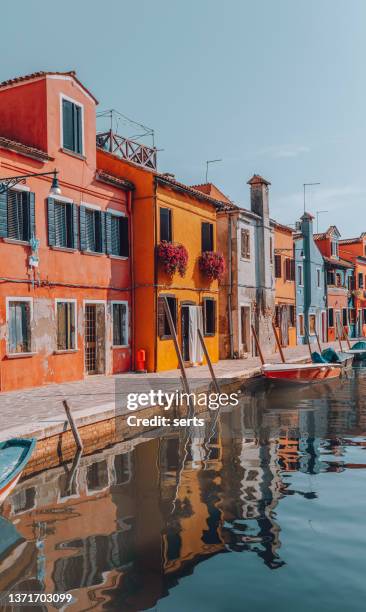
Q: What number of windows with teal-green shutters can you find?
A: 5